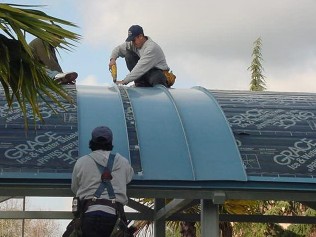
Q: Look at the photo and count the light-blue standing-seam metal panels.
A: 3